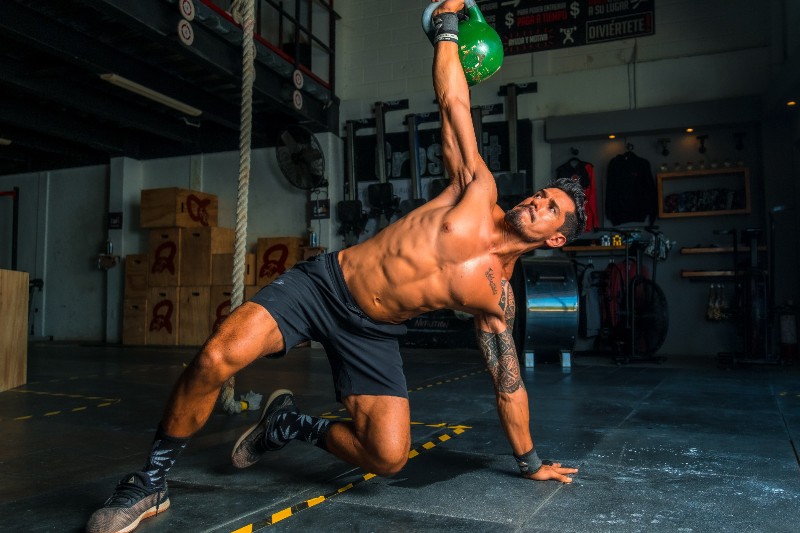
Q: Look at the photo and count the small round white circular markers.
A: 4